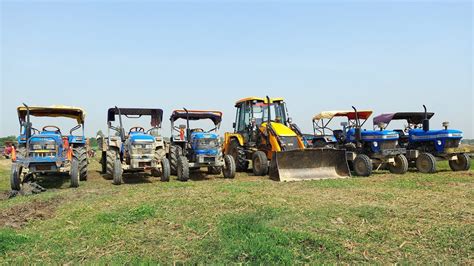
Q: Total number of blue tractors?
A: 5